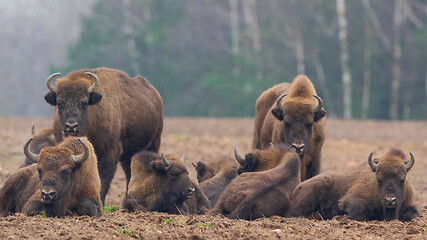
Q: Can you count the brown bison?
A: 8